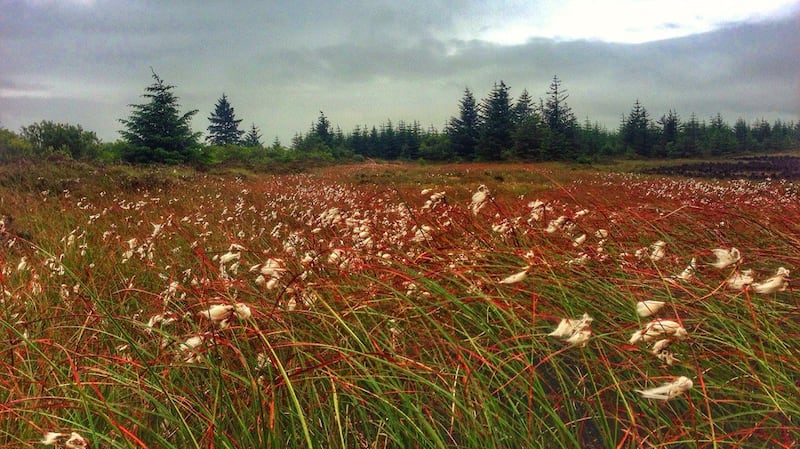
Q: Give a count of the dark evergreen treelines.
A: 1